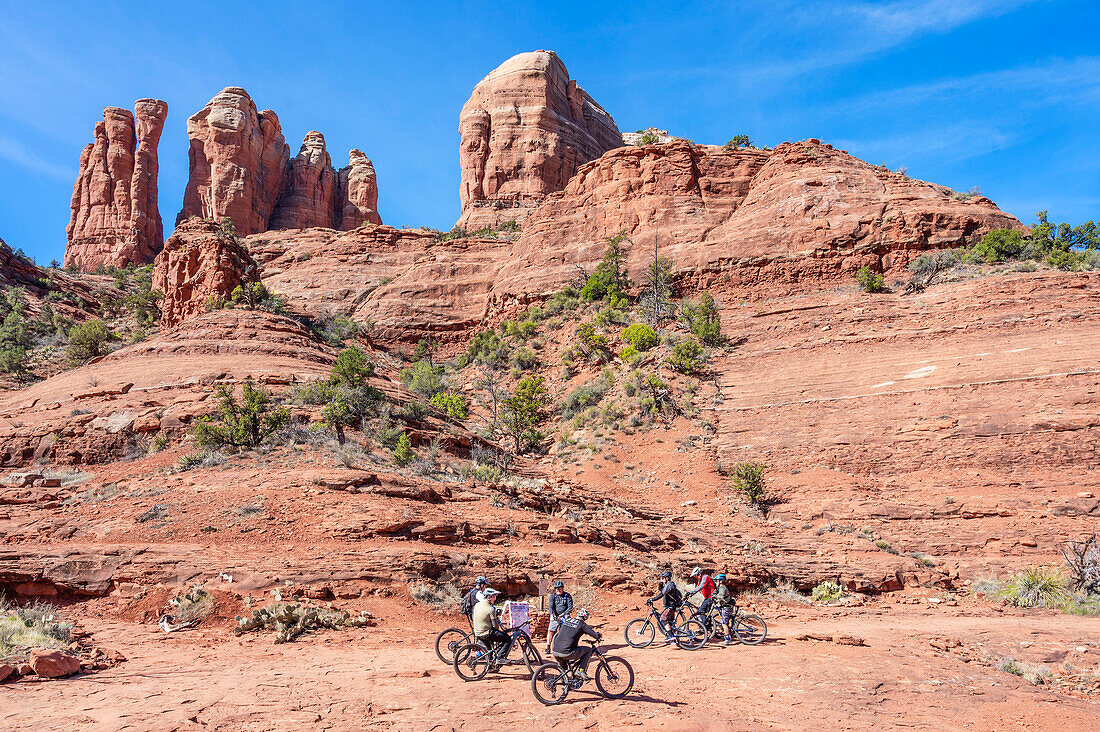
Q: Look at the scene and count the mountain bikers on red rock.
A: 7